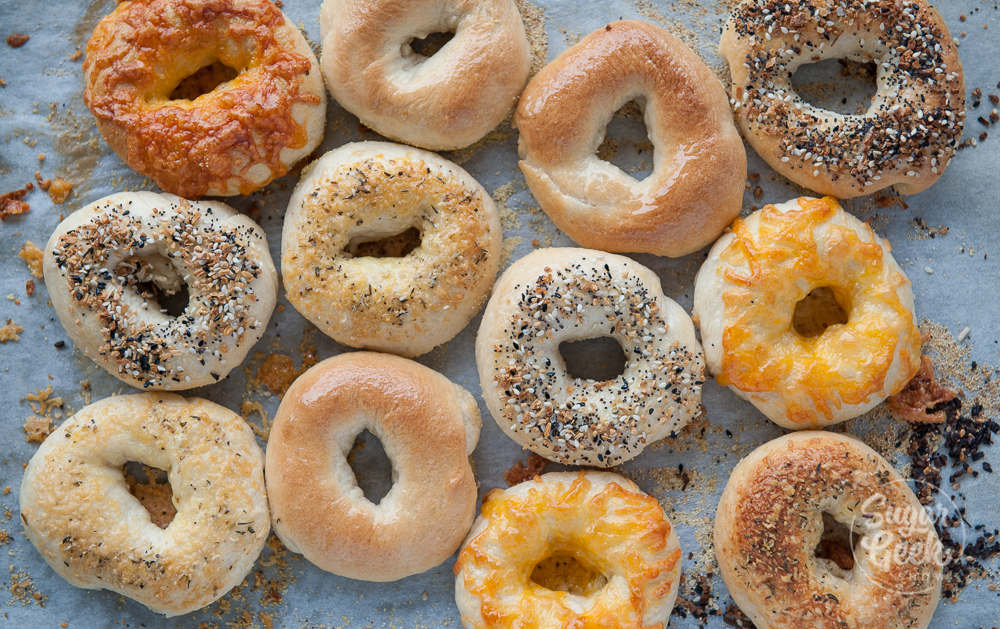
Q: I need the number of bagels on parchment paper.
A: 12